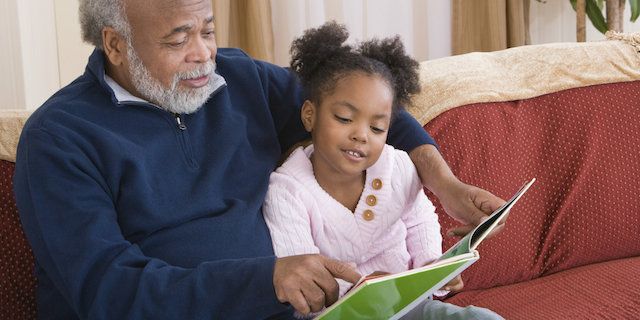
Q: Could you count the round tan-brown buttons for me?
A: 3